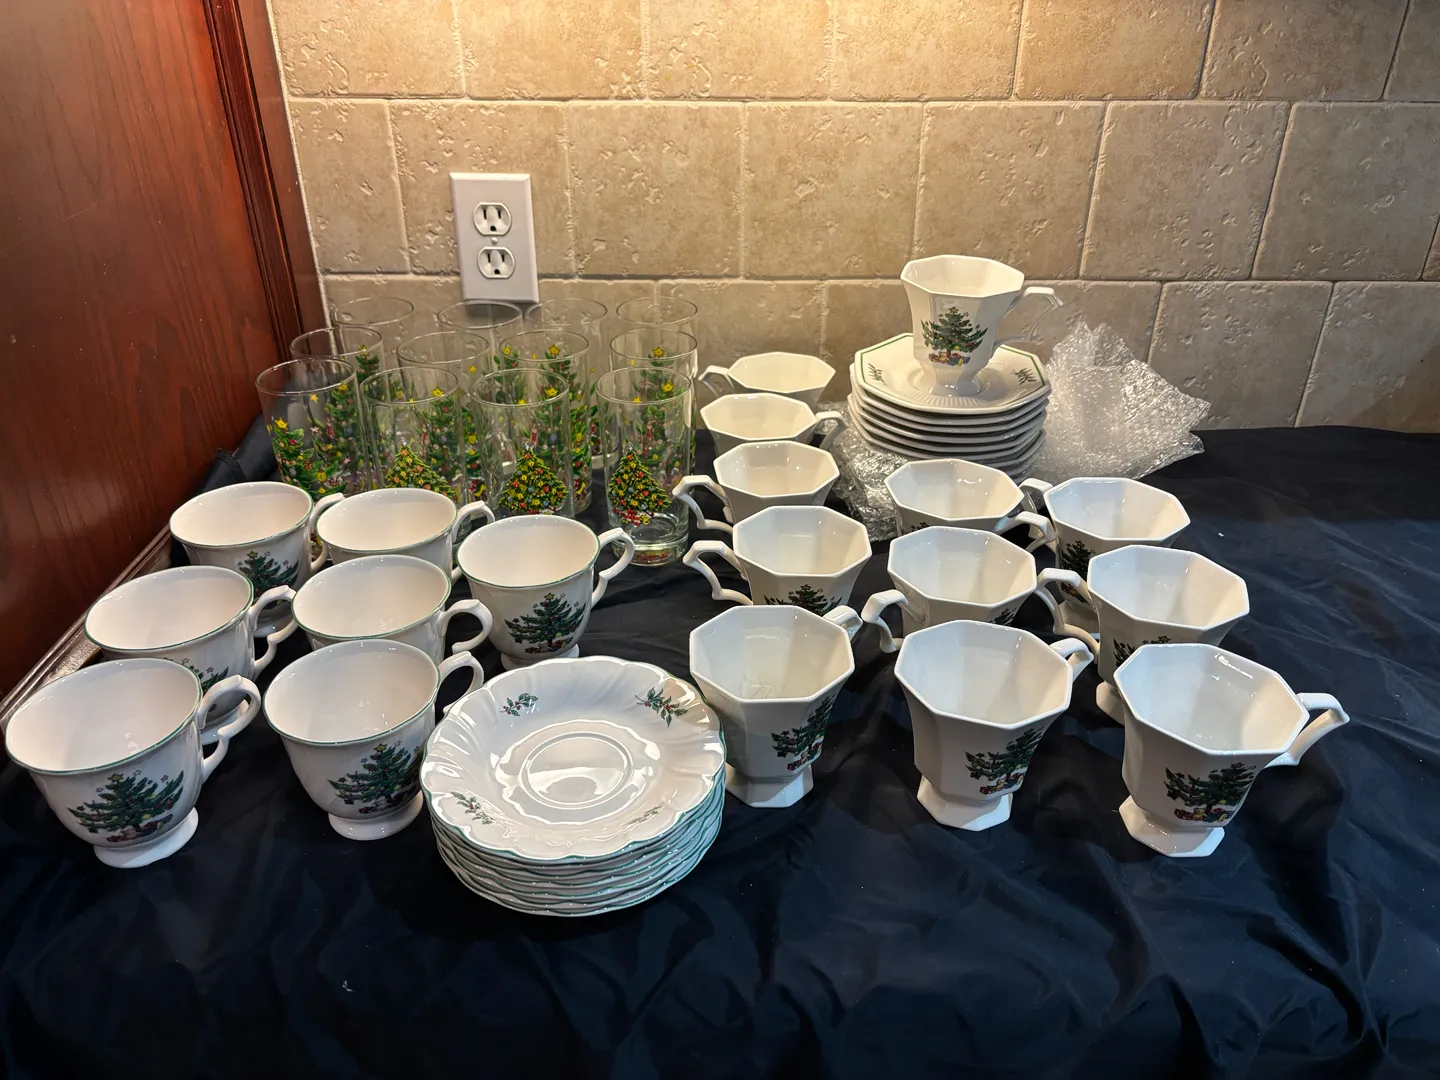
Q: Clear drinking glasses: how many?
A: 12